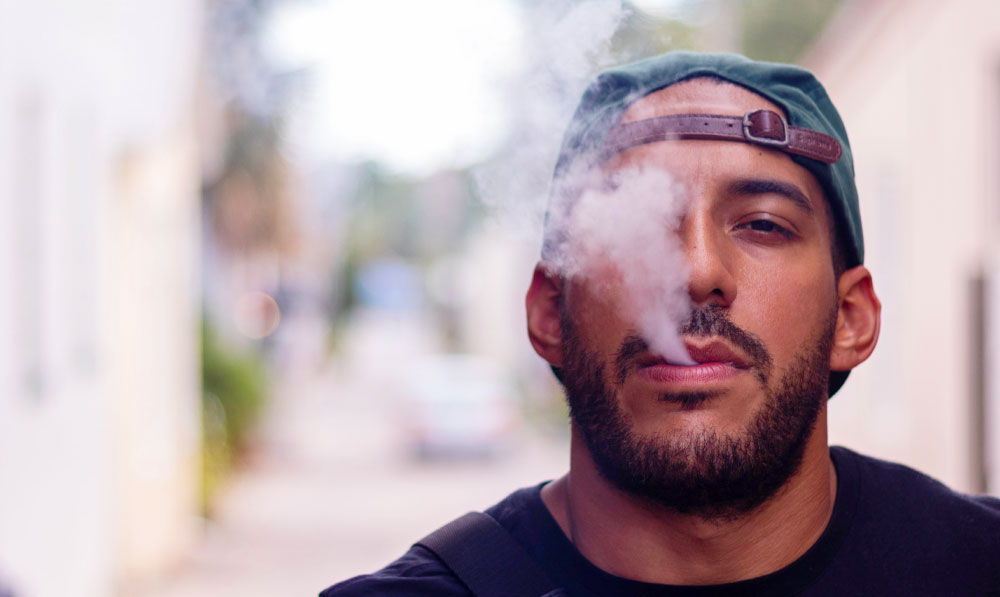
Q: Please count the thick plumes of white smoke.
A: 1